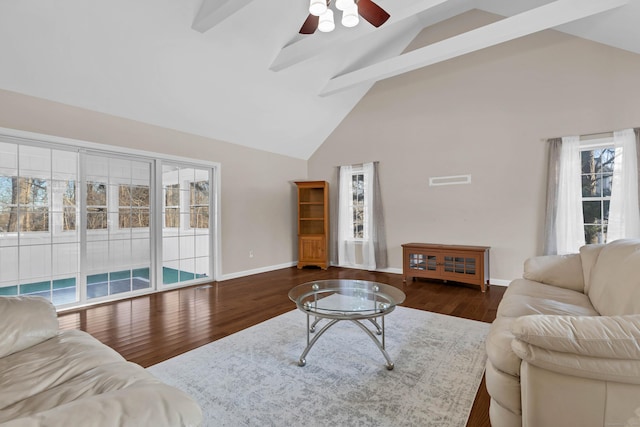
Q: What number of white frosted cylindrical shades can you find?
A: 4